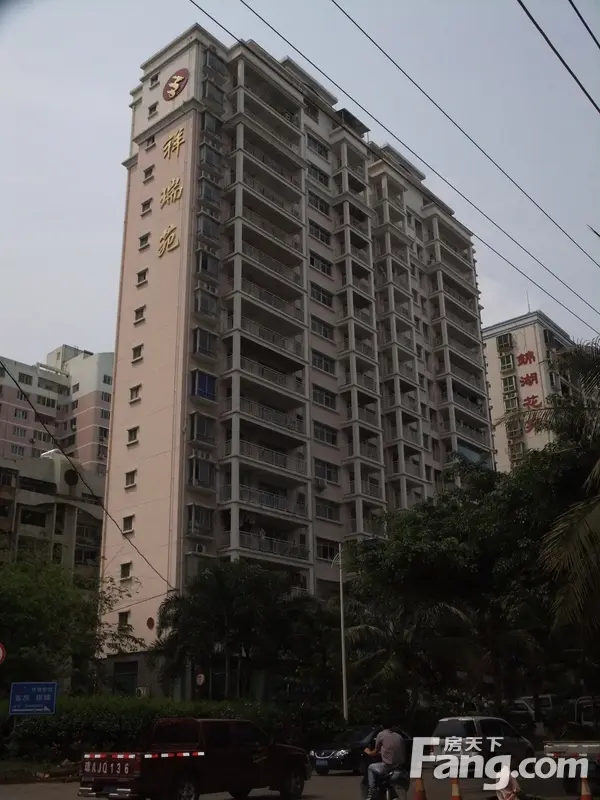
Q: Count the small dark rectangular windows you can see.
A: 15